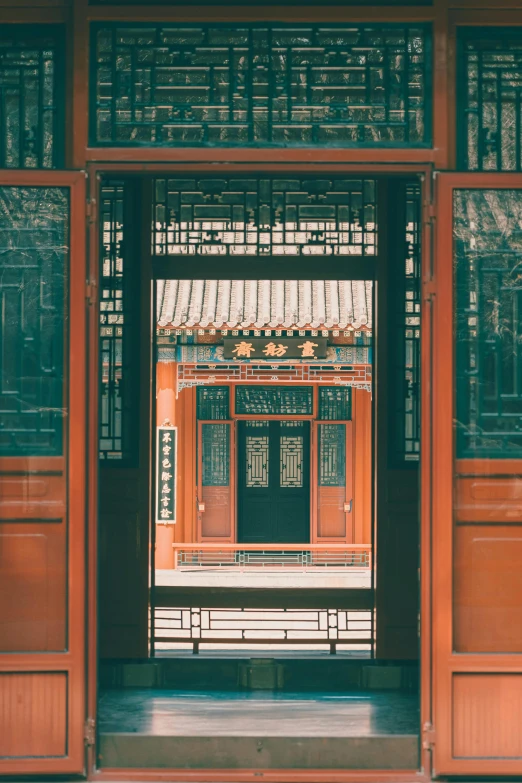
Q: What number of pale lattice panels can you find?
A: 2